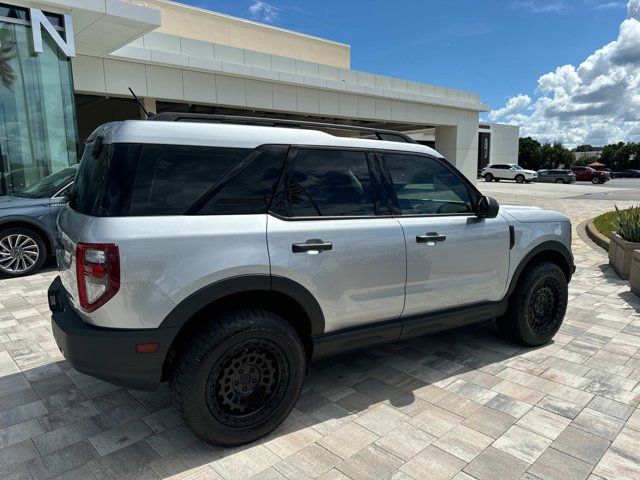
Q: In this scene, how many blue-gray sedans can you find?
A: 1